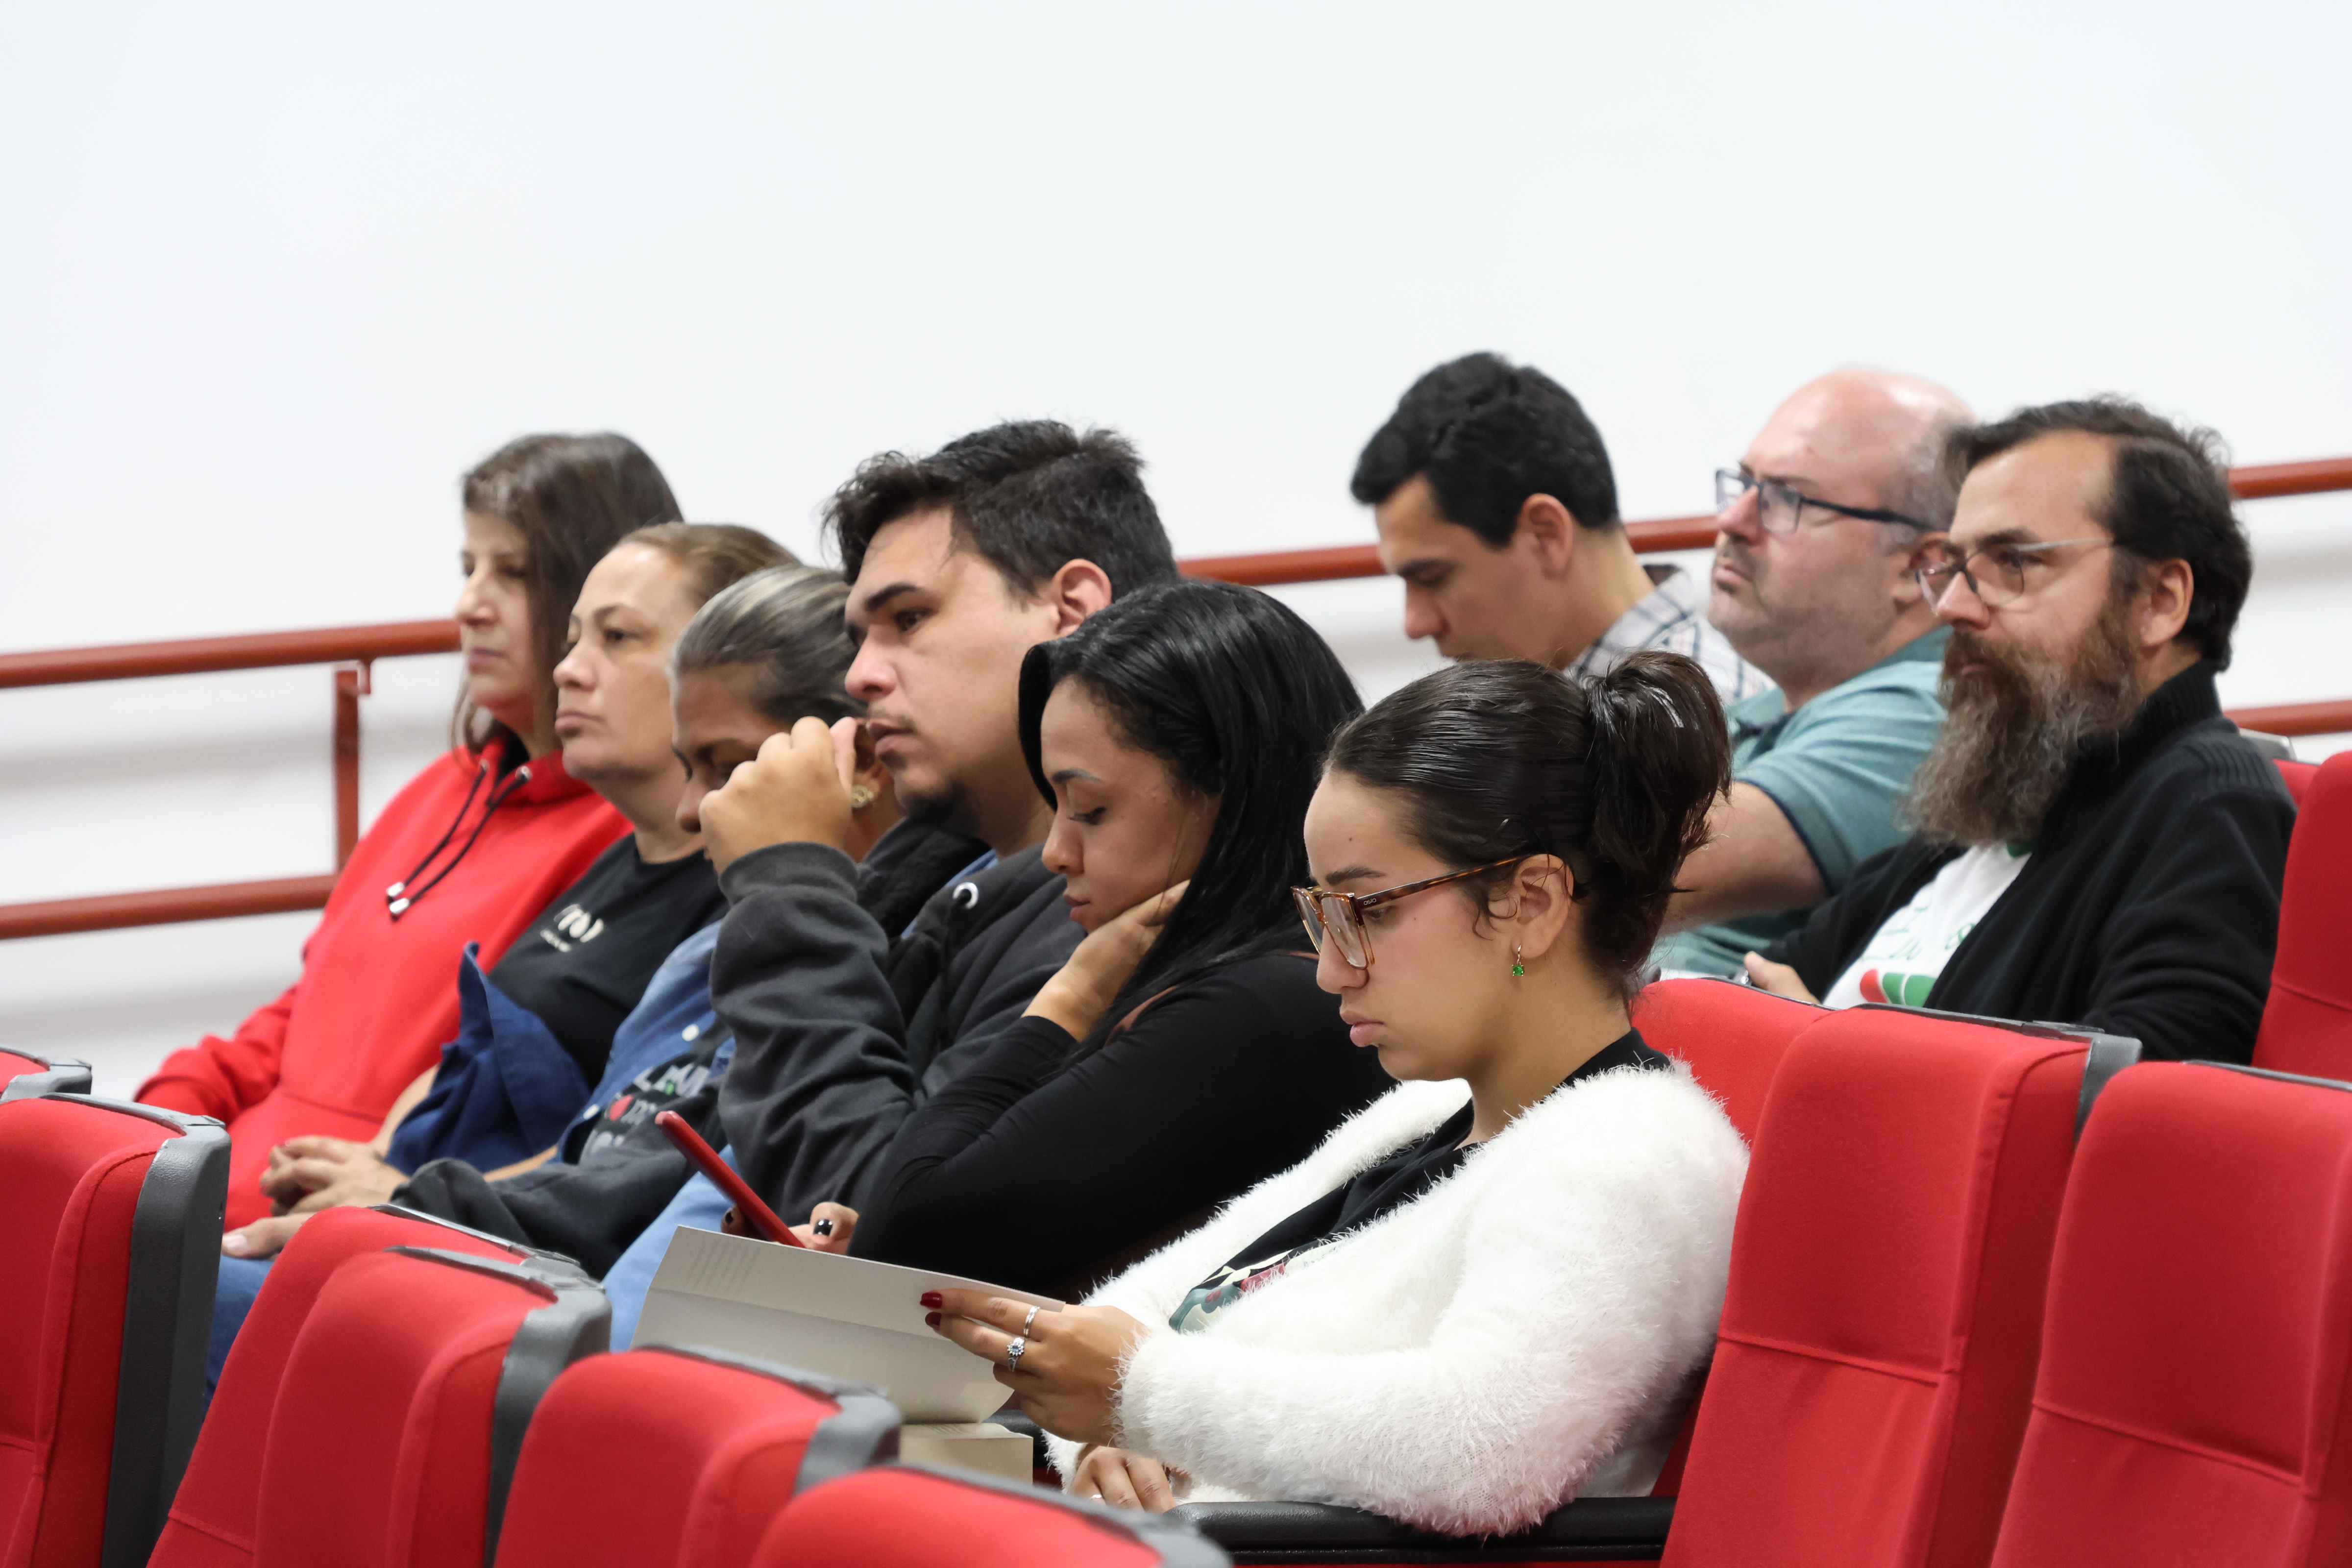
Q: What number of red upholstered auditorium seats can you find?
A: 11